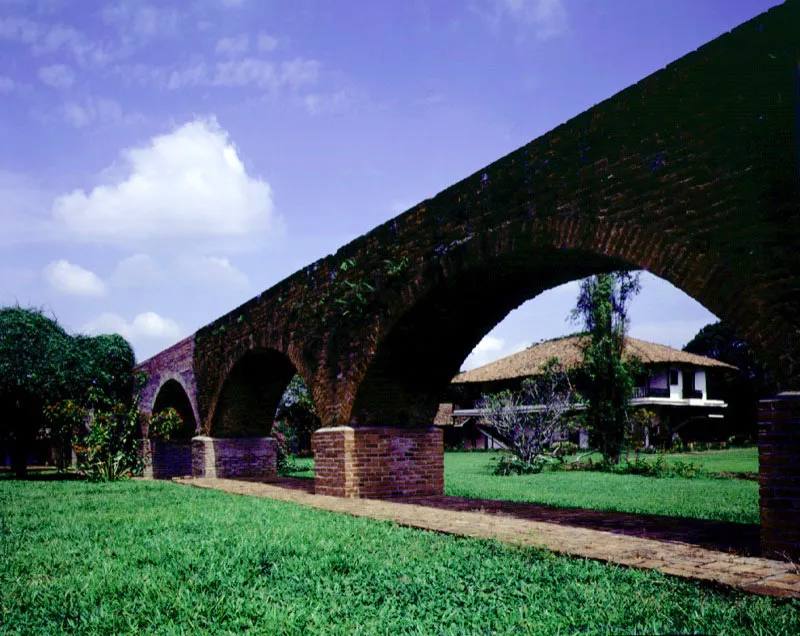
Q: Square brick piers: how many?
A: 4